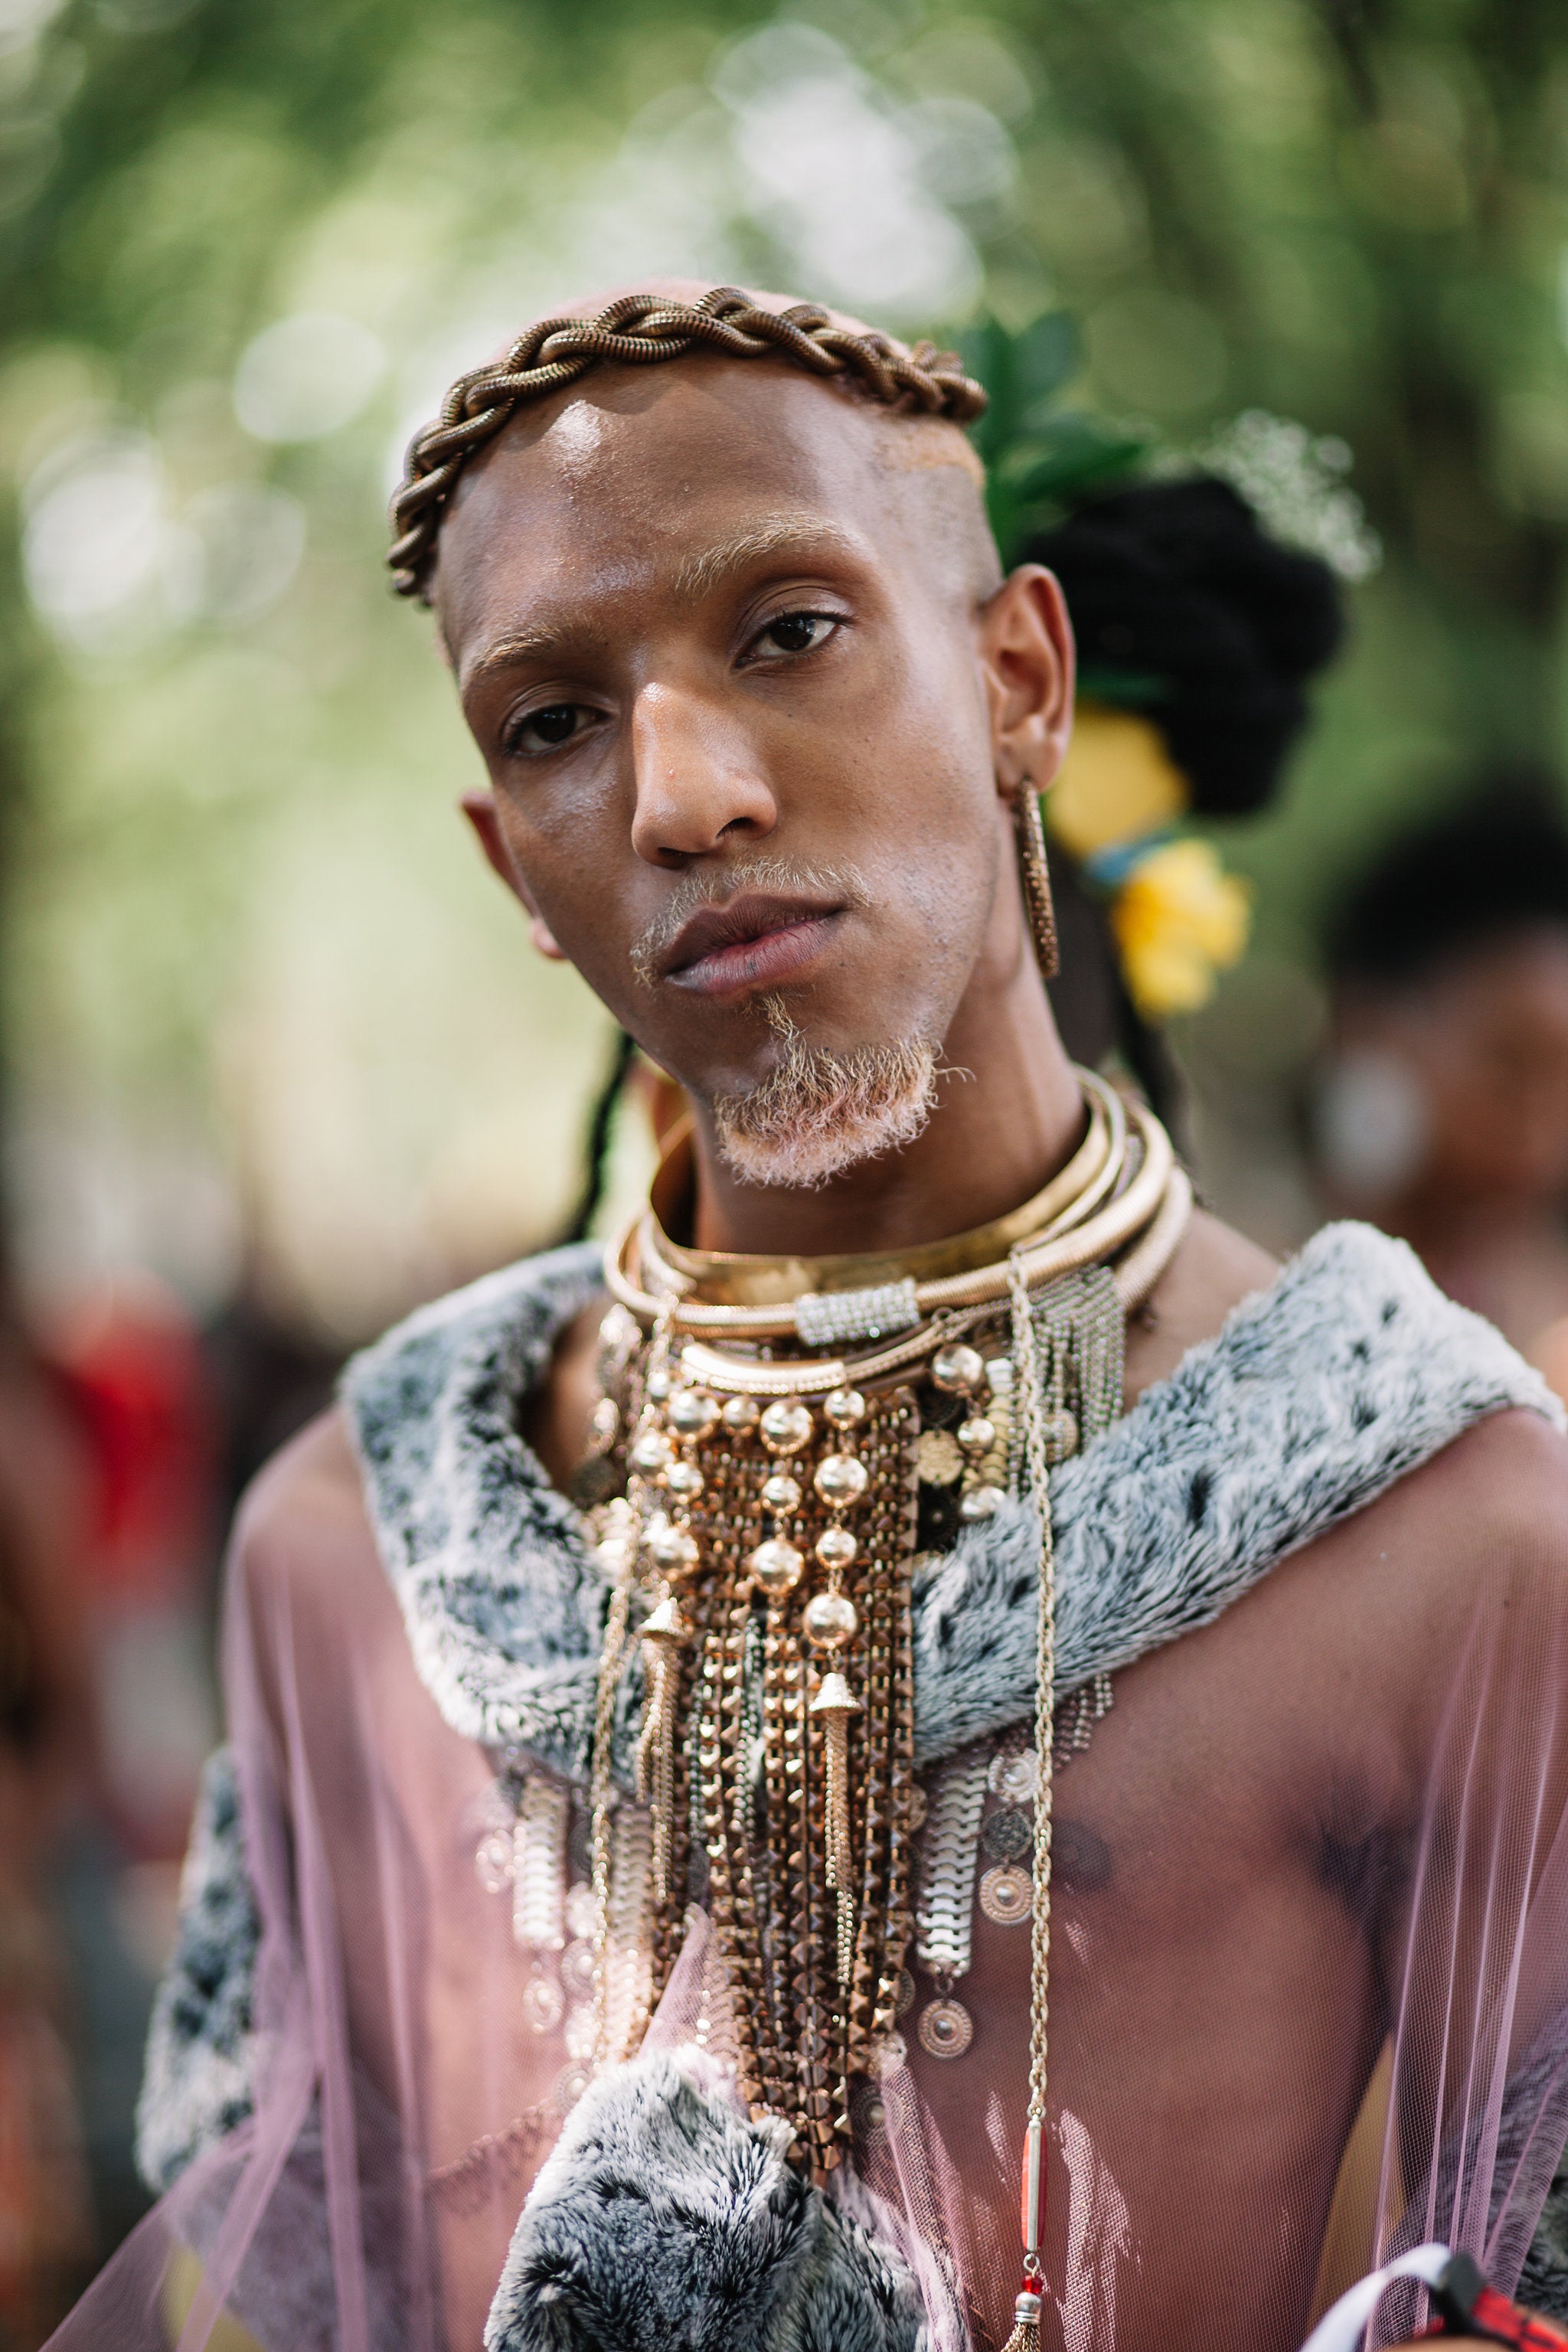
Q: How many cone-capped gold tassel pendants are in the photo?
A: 2